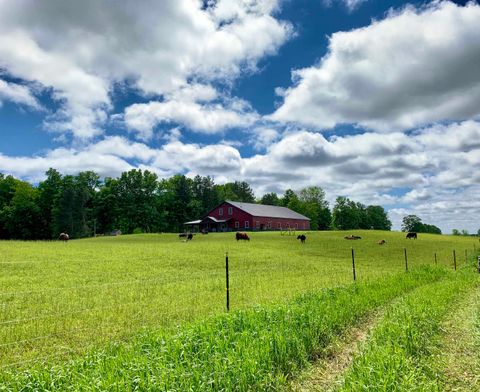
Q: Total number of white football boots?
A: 0